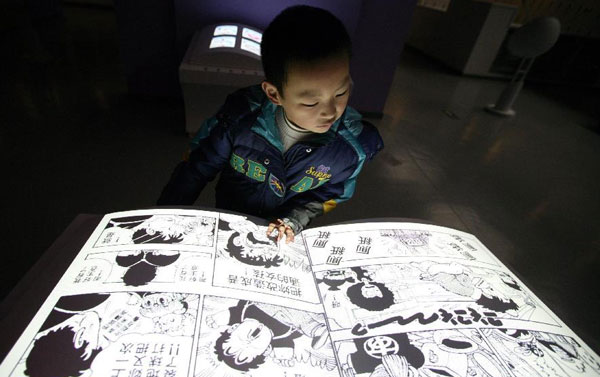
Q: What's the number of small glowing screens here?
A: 4